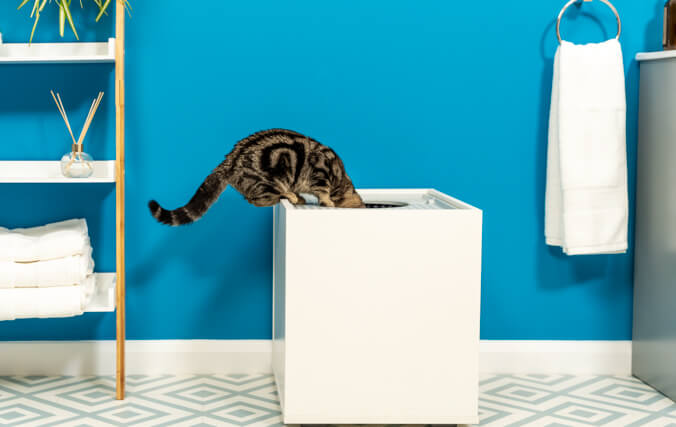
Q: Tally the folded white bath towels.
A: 3